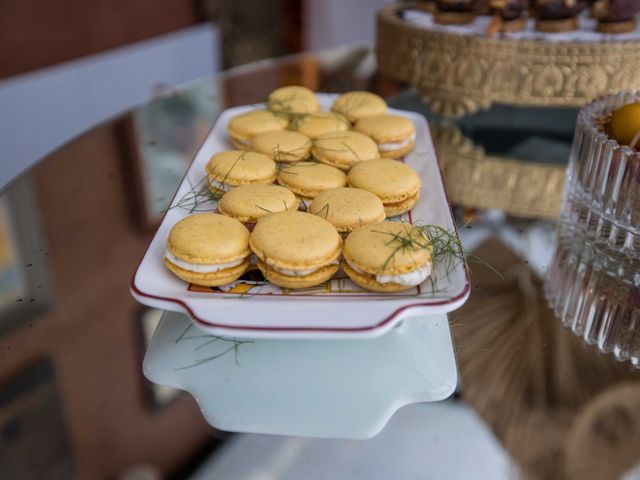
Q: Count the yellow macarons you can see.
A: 15